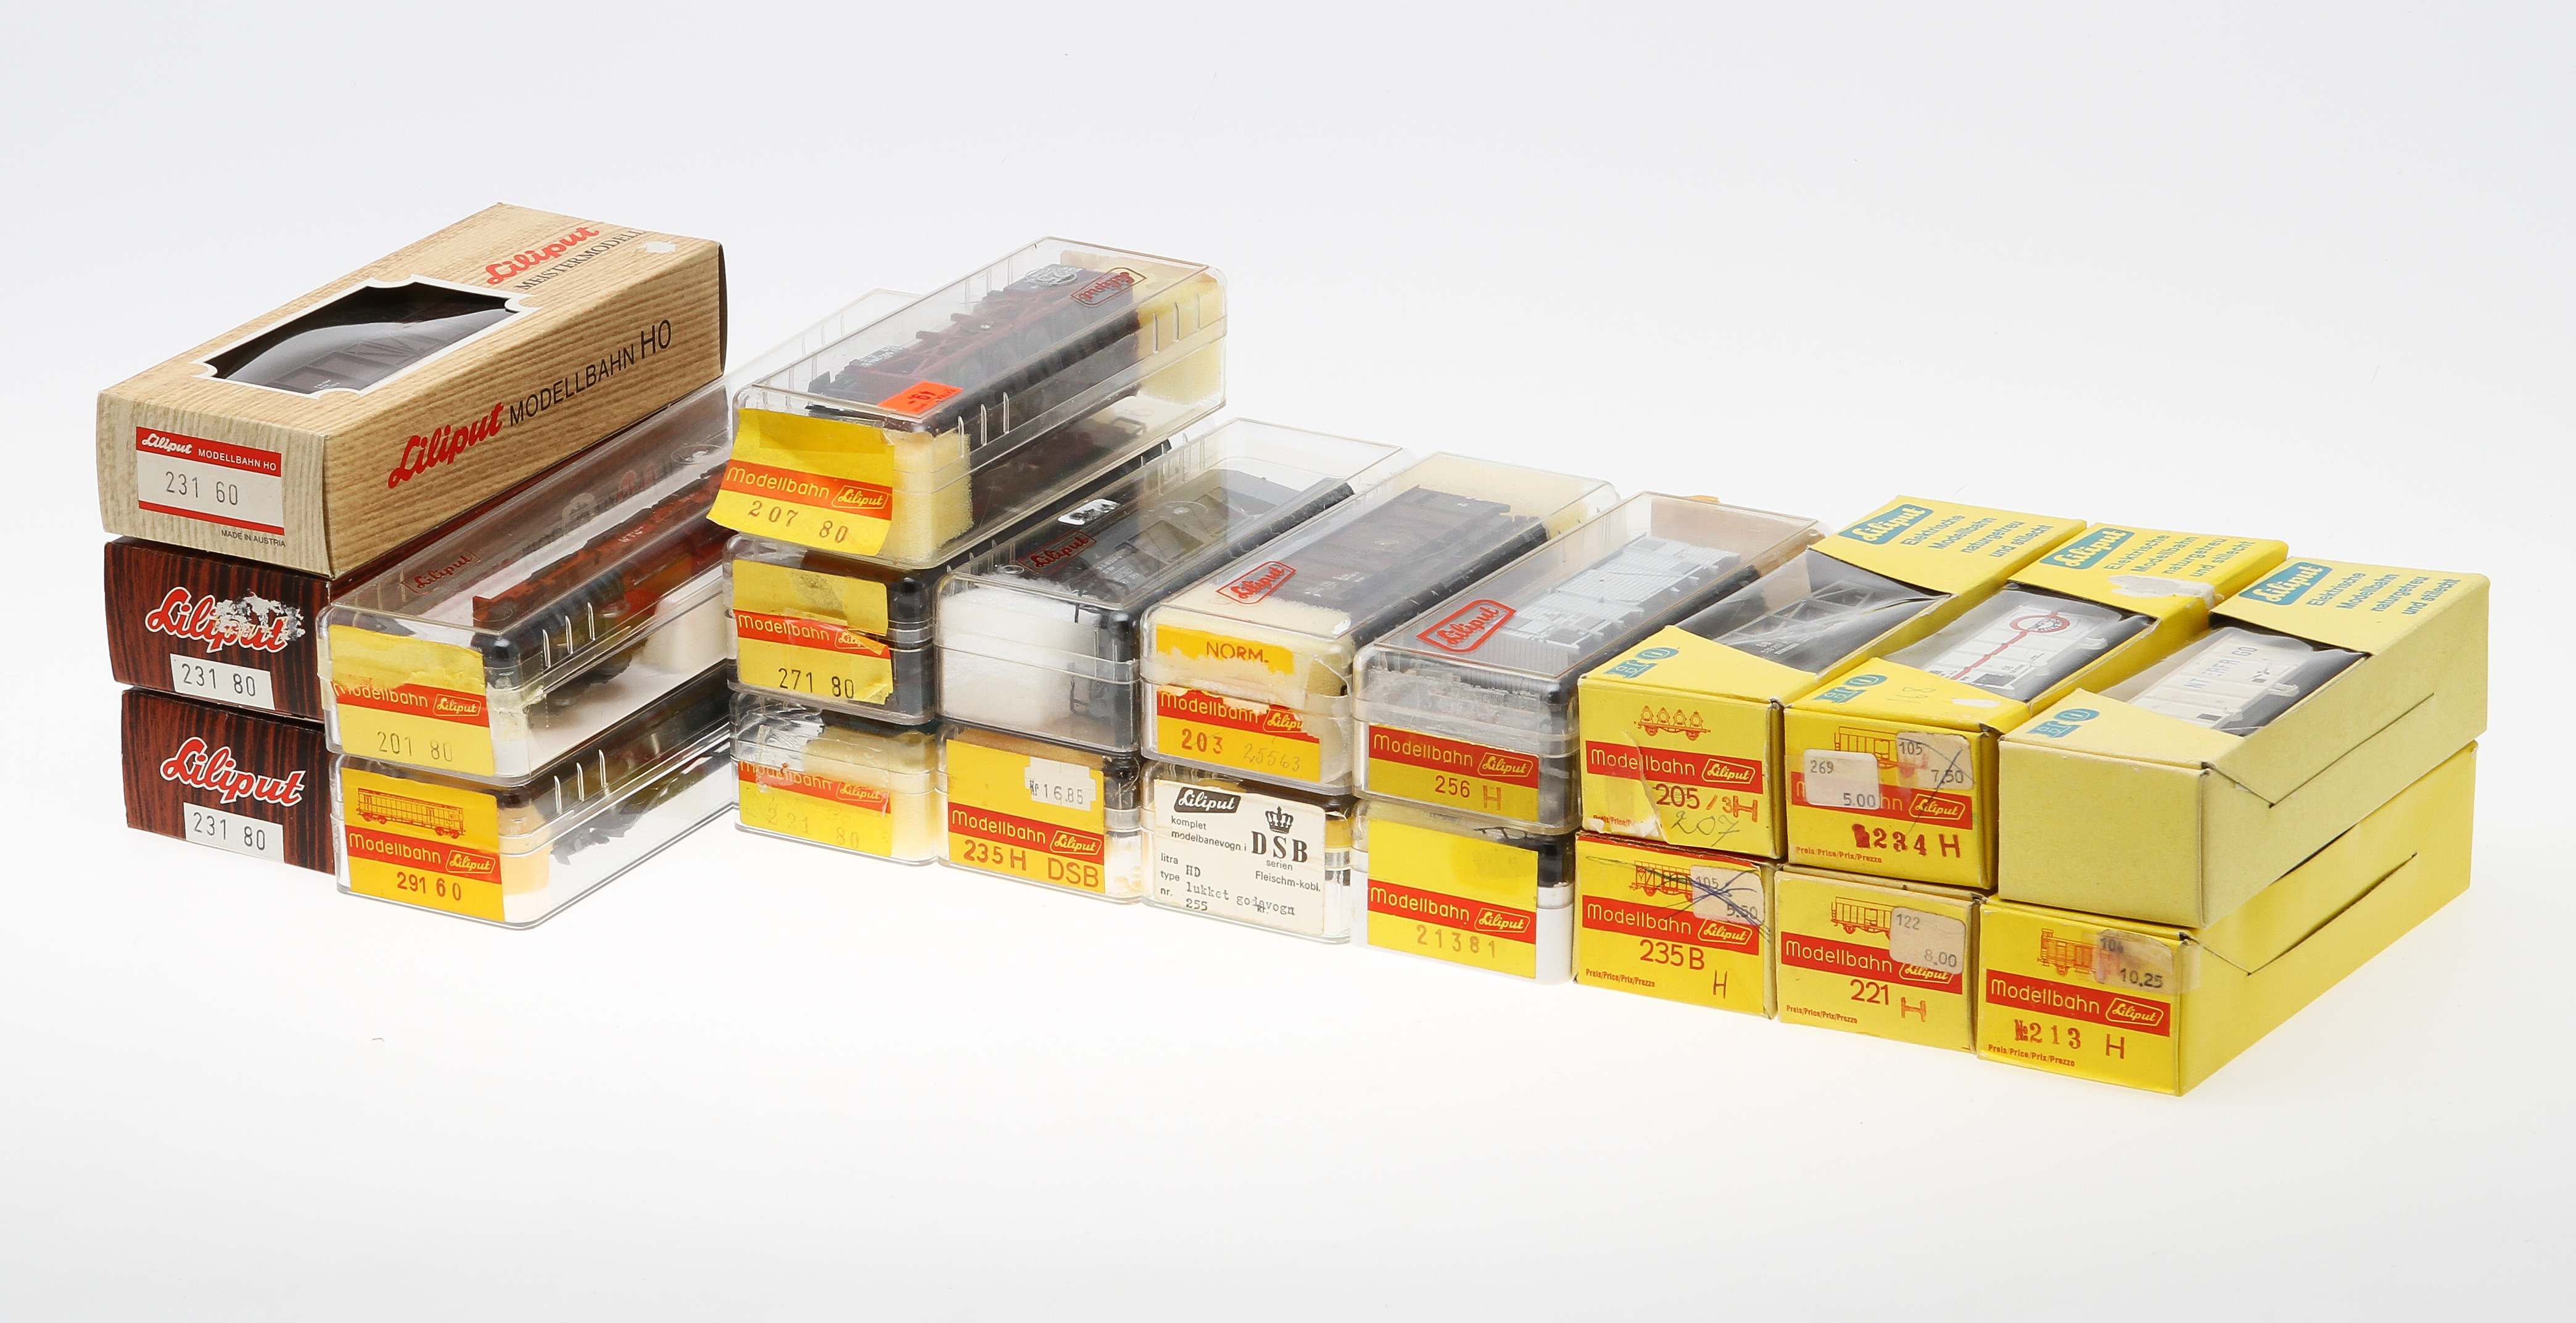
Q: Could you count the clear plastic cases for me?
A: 11